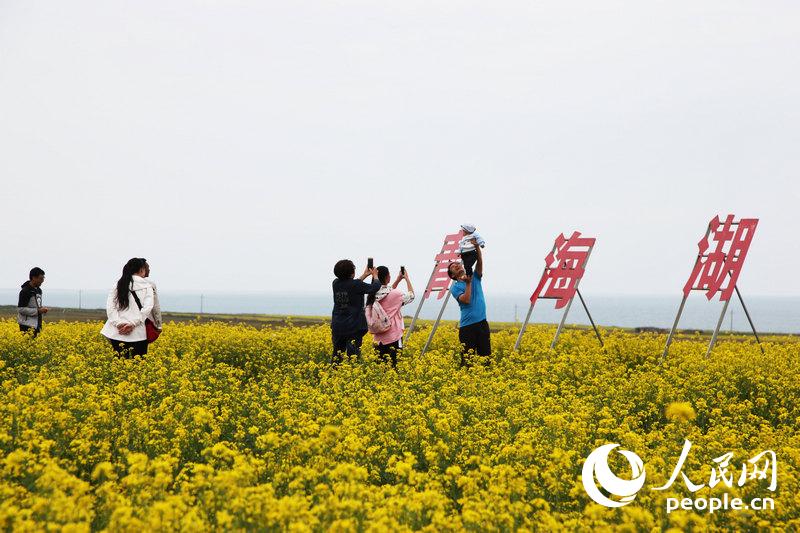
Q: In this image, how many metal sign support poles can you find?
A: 8